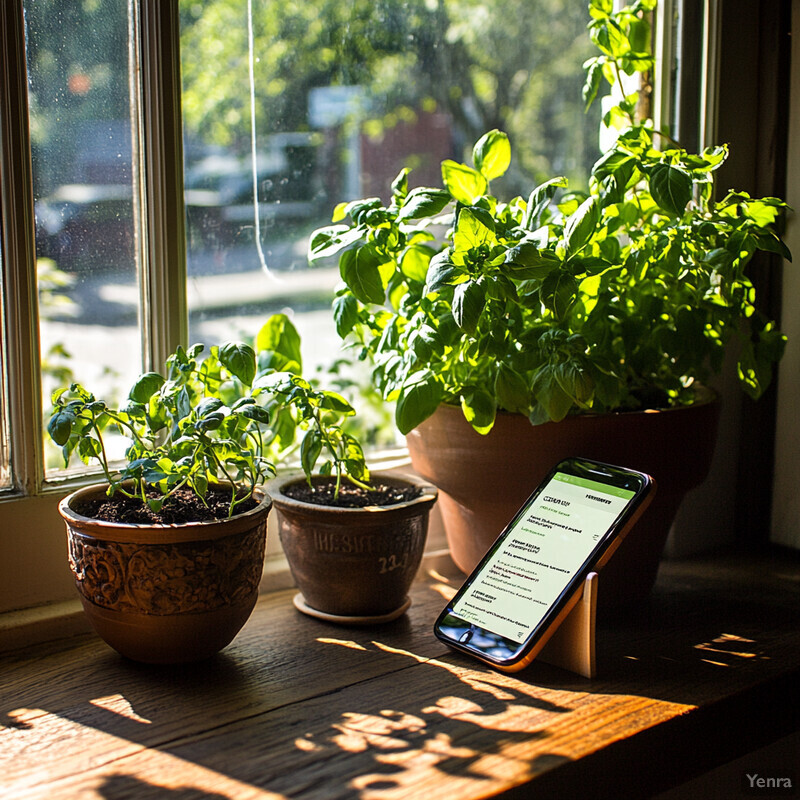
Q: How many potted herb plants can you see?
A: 3